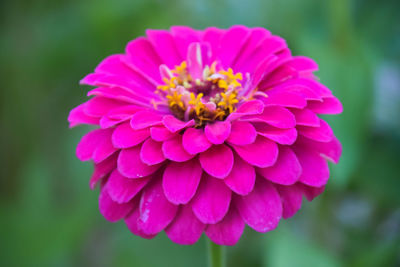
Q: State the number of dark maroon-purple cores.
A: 1